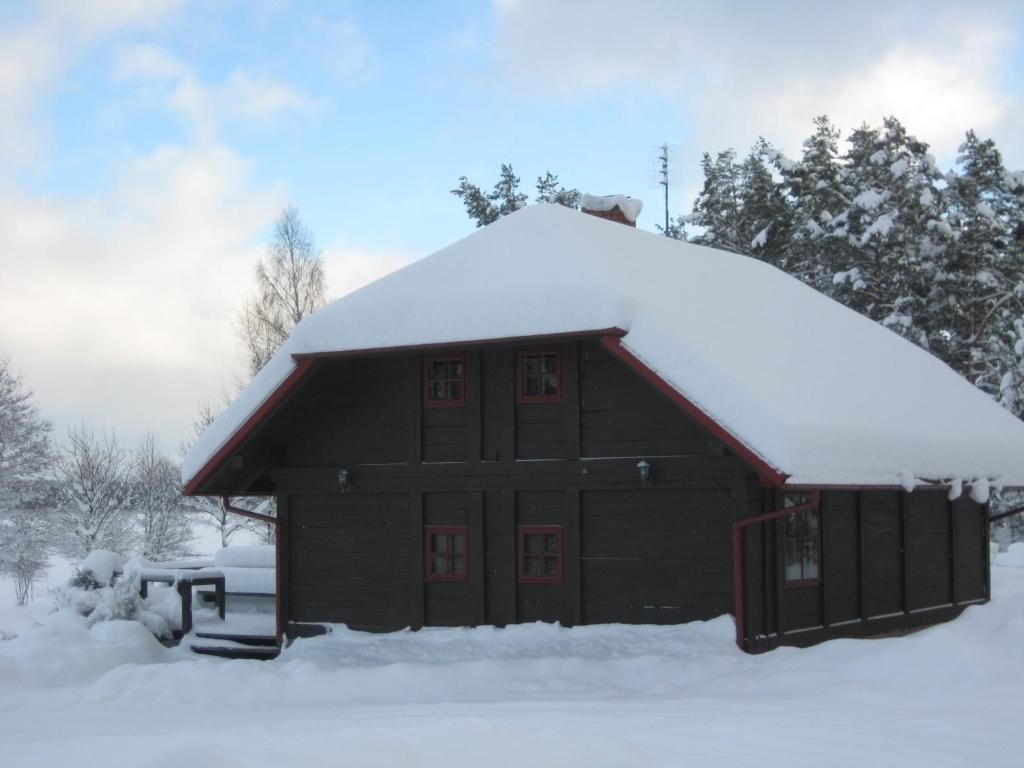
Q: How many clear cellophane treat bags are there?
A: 0